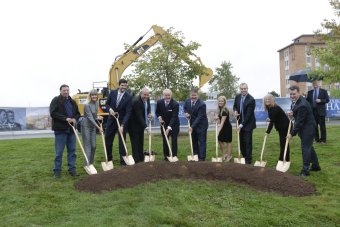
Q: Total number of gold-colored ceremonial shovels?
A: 10